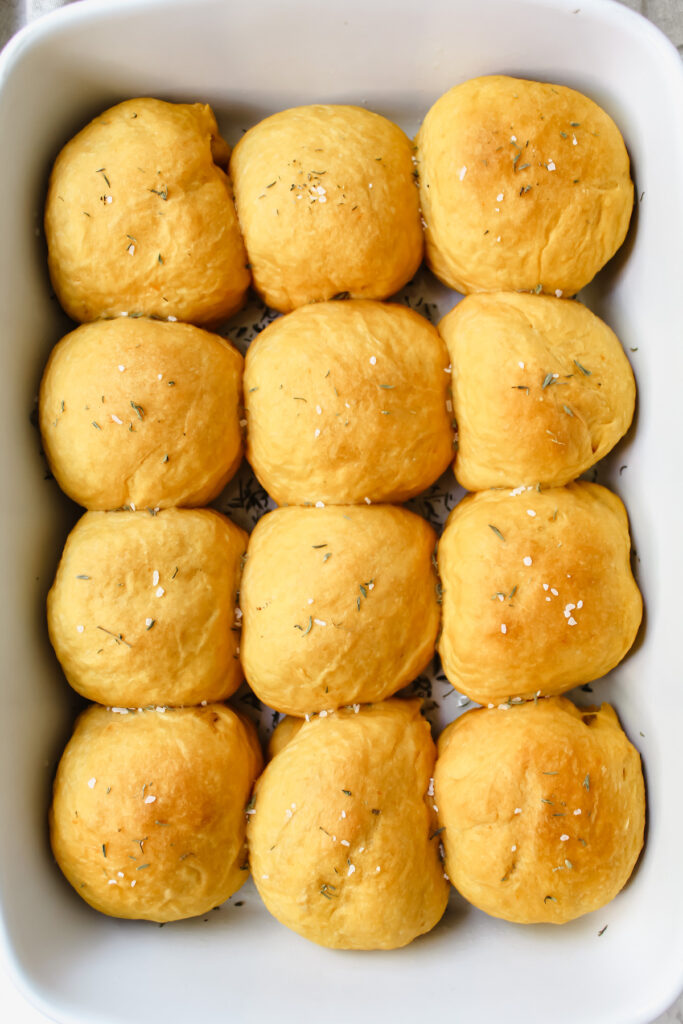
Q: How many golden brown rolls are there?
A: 12